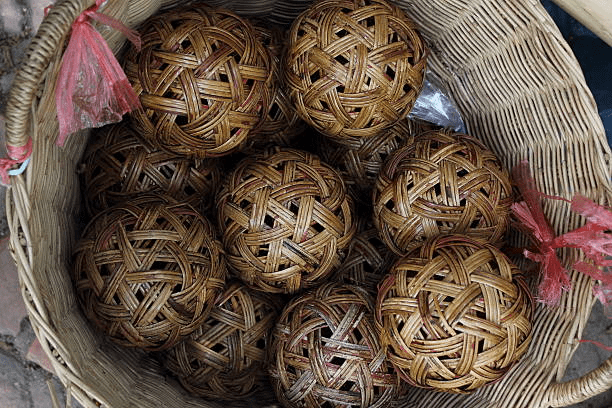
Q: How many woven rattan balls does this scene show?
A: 12